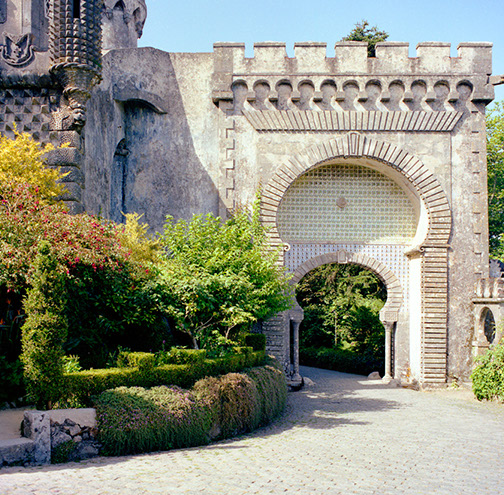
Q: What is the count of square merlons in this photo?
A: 7